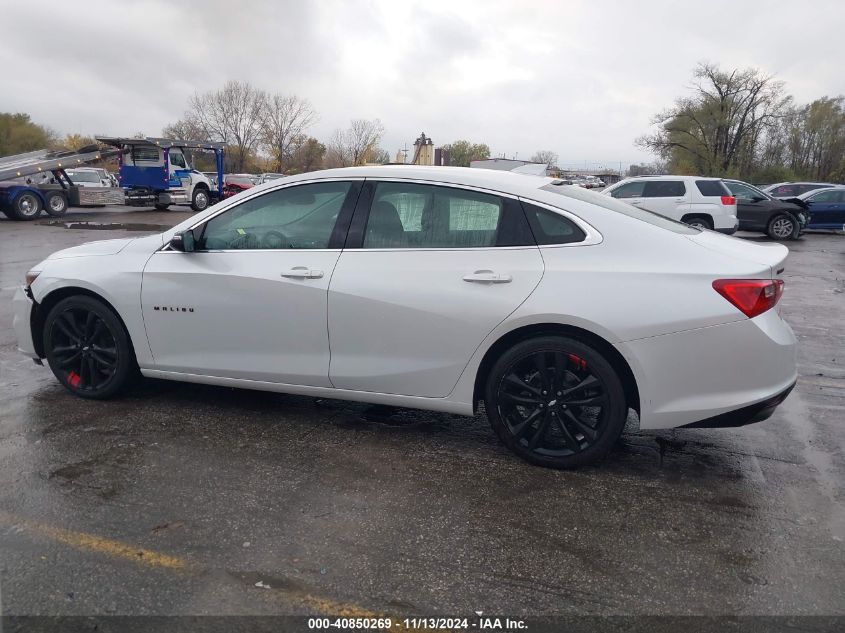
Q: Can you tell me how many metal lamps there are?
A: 0